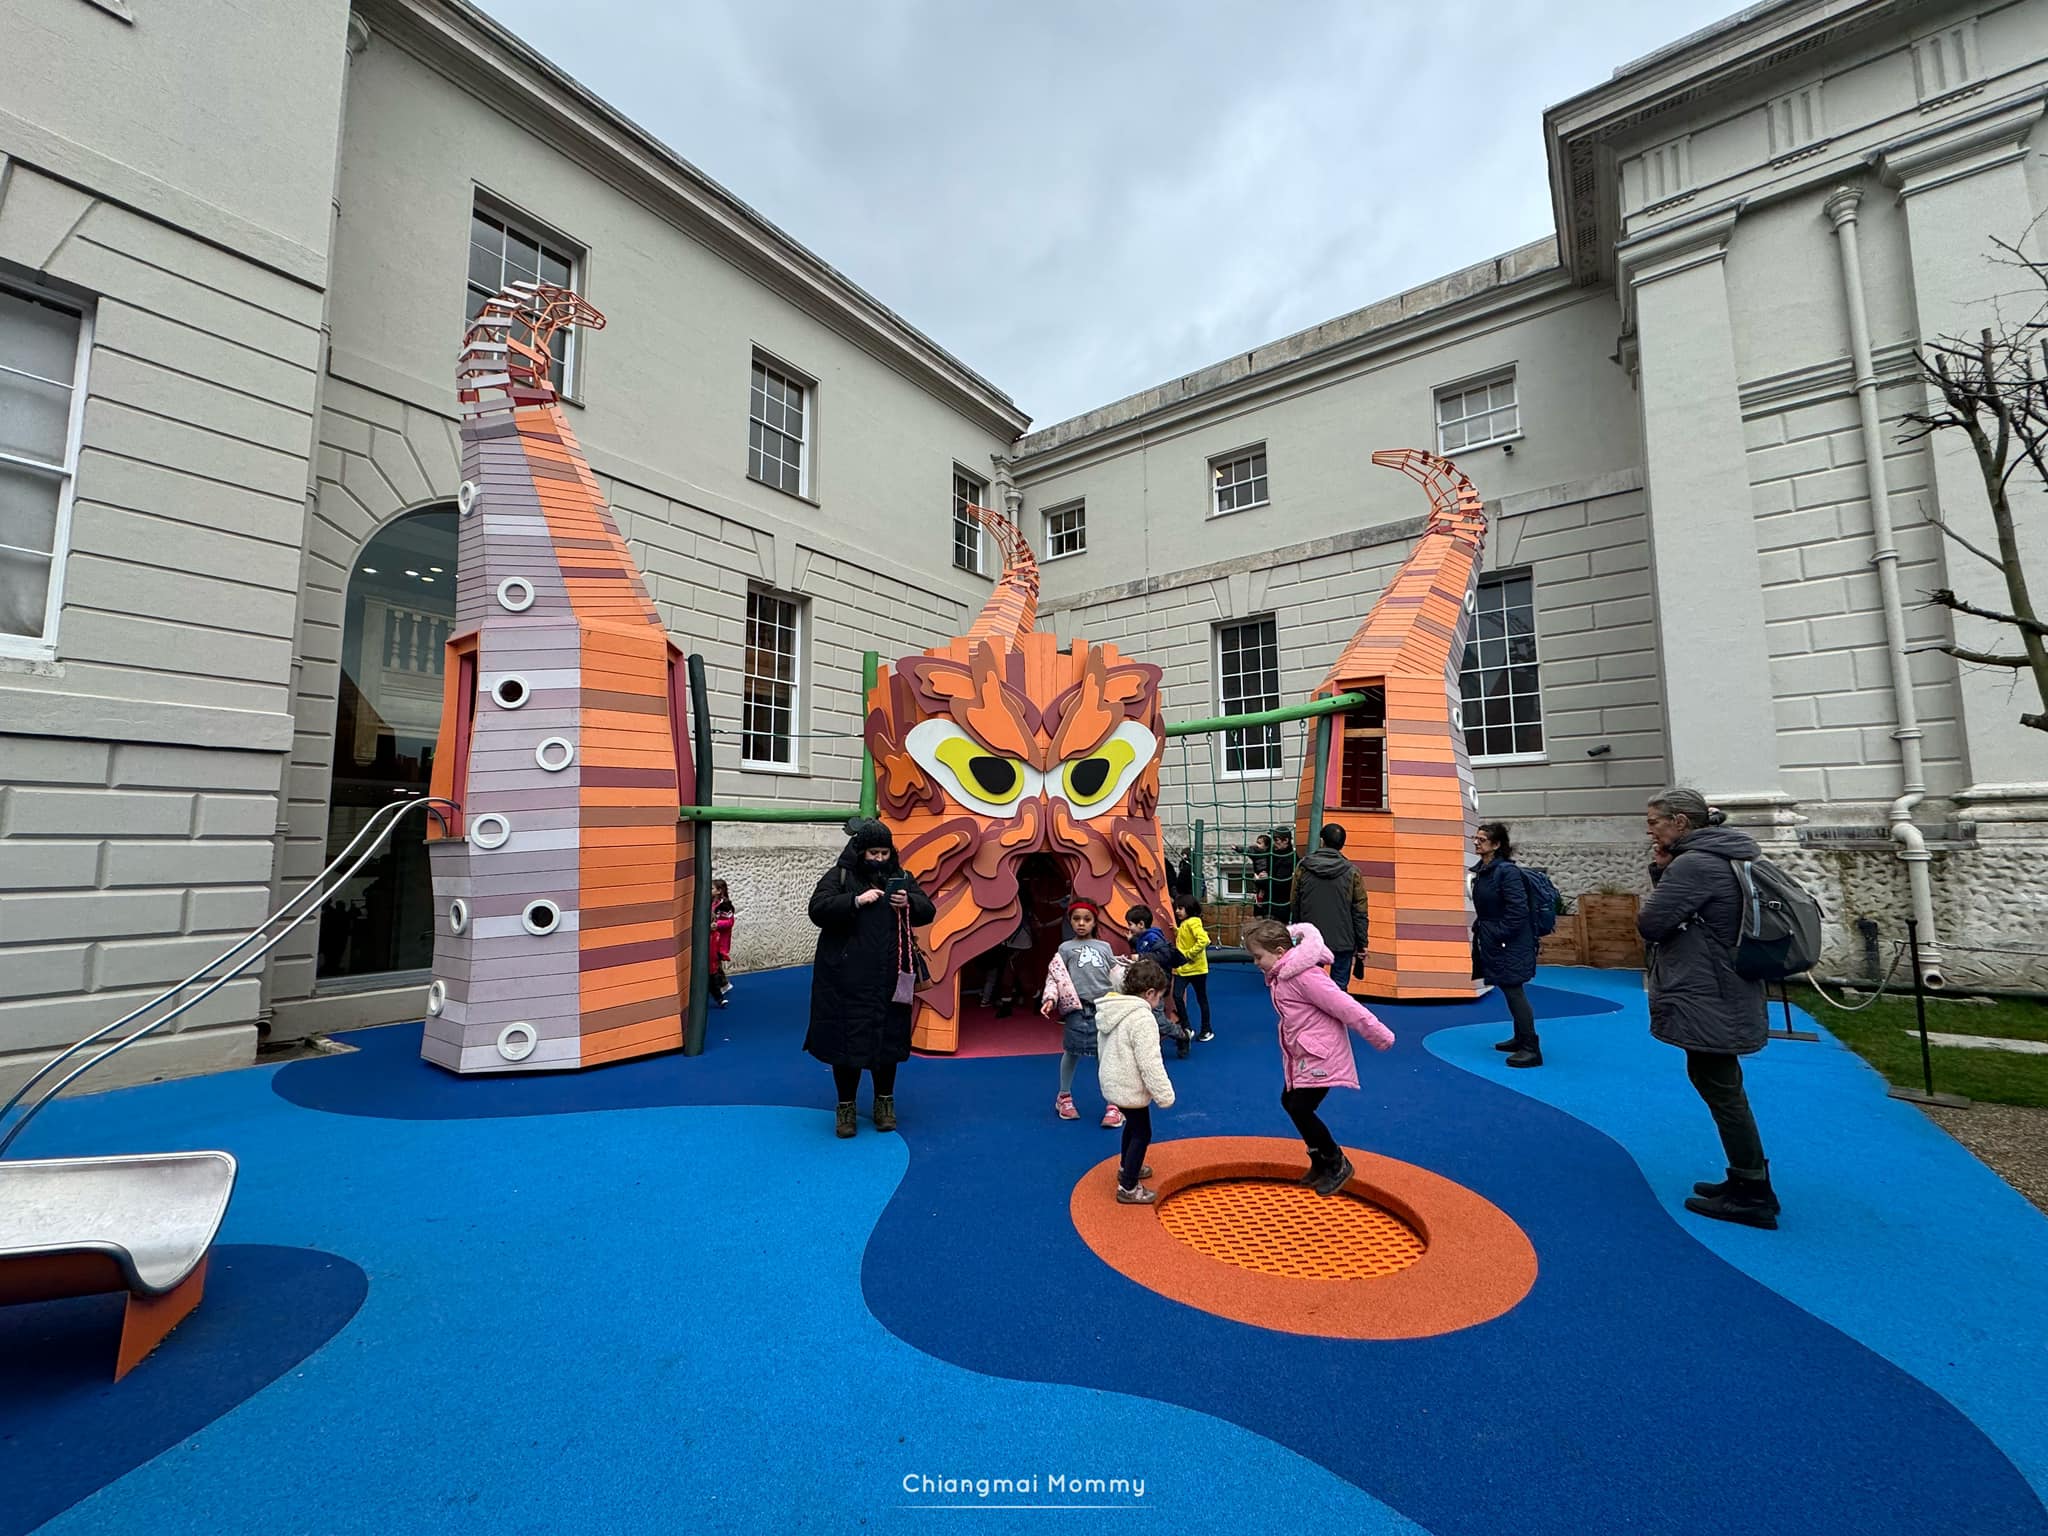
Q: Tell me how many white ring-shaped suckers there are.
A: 13